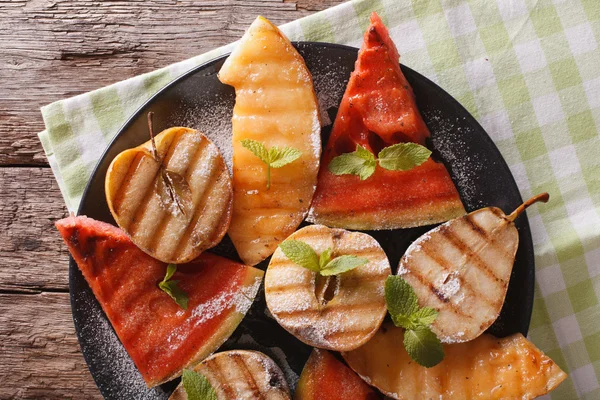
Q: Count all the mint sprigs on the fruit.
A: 6